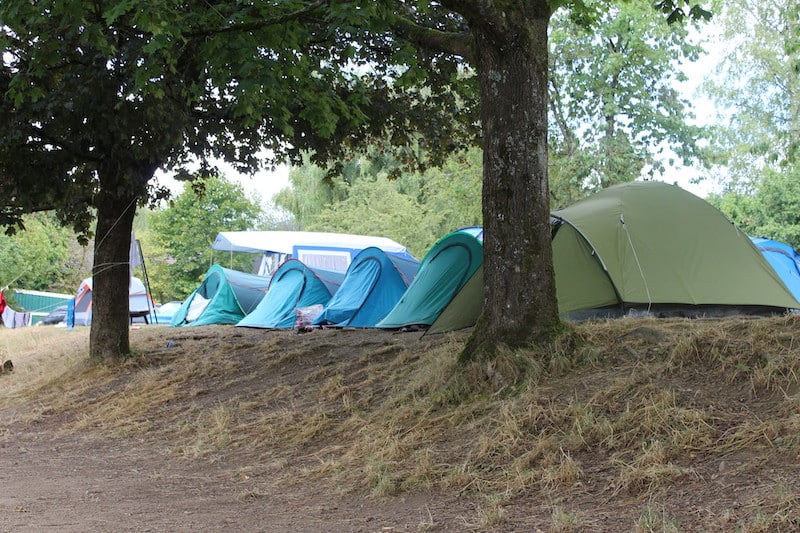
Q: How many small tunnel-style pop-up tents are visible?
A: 4